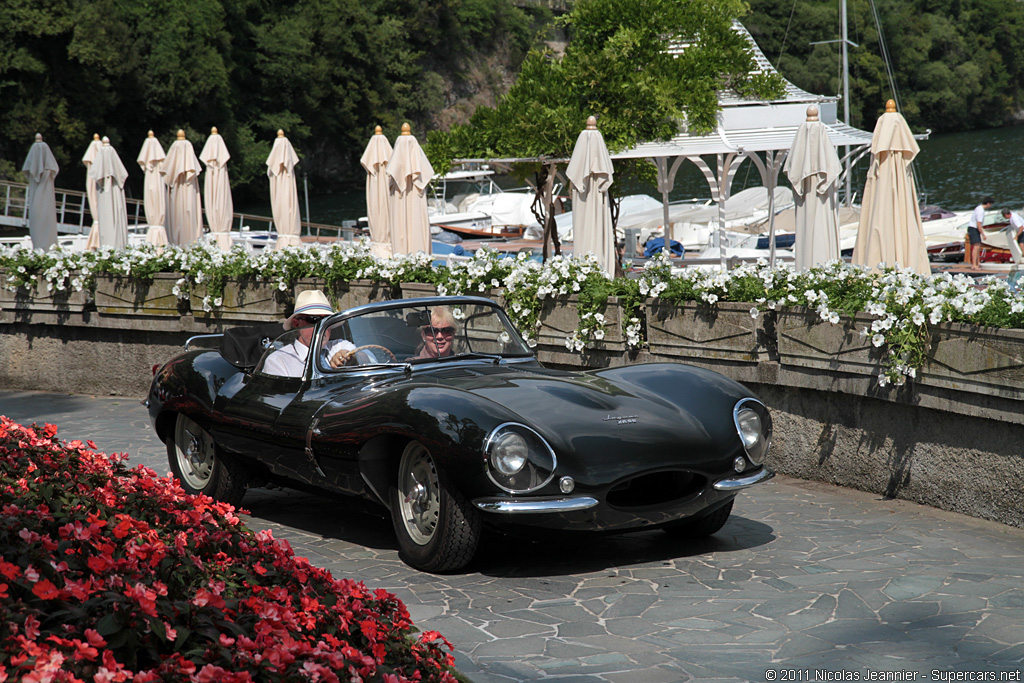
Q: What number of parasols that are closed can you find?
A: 12